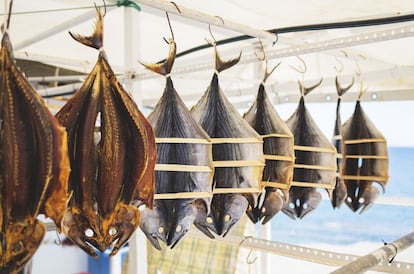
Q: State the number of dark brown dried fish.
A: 2